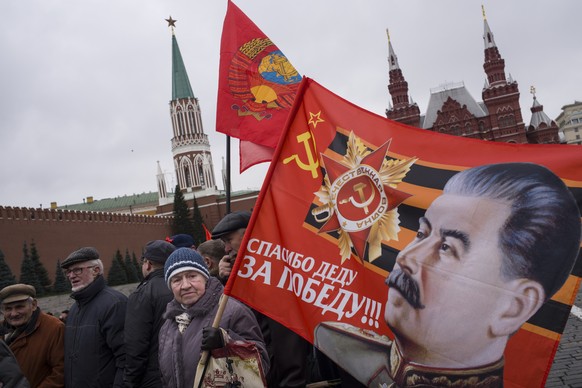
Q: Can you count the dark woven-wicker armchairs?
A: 0